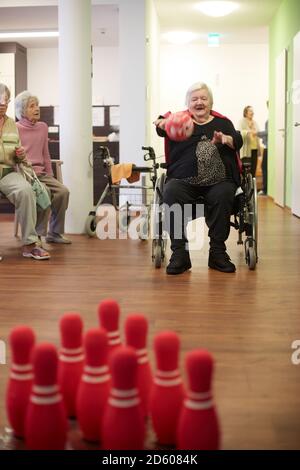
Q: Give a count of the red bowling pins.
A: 9